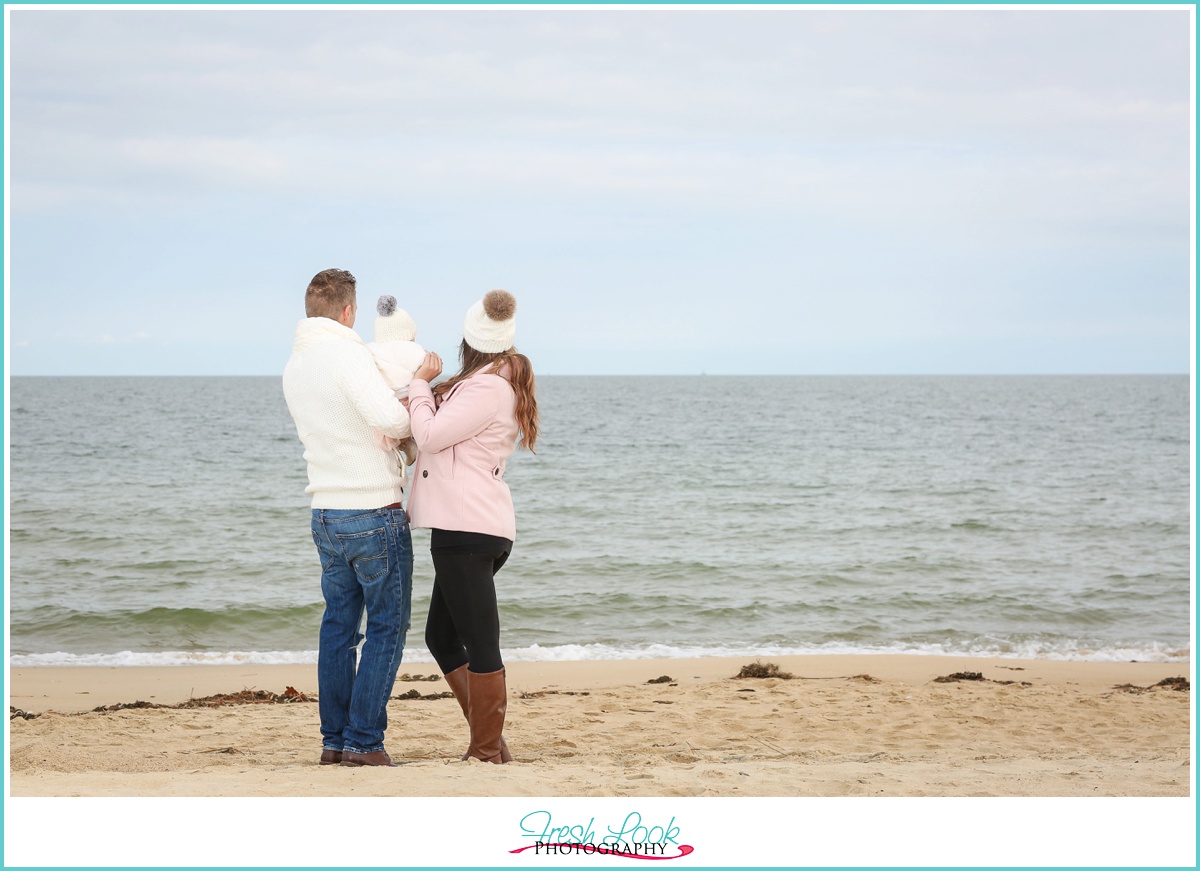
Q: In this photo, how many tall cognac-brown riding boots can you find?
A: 2